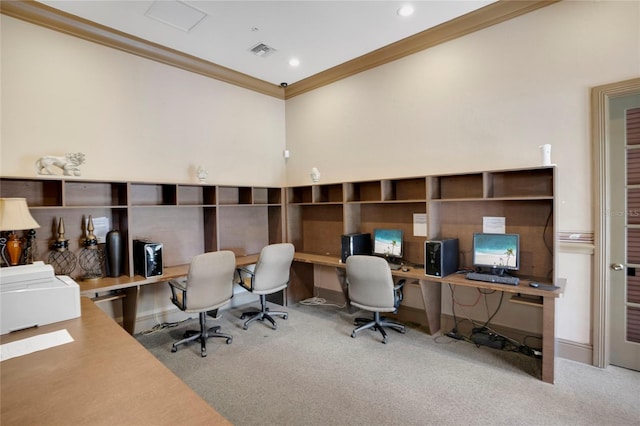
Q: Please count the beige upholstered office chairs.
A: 3